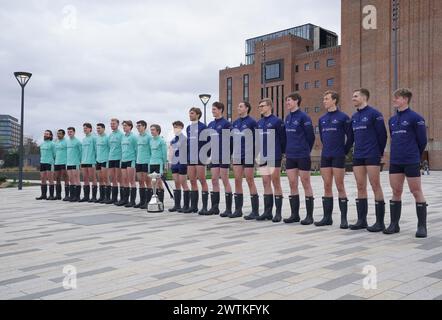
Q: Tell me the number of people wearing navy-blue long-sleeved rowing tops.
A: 9